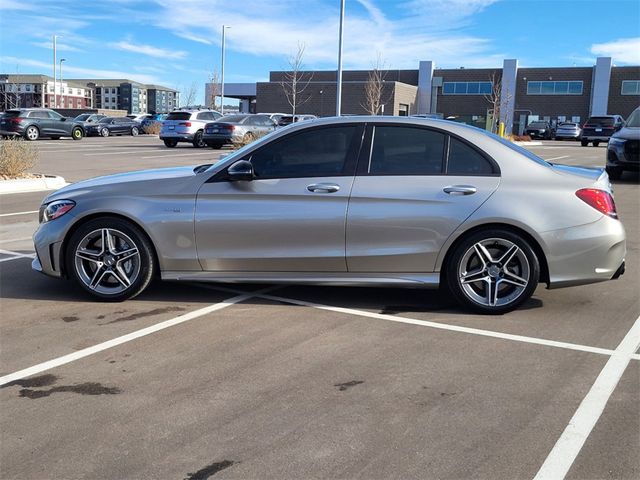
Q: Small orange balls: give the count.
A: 0